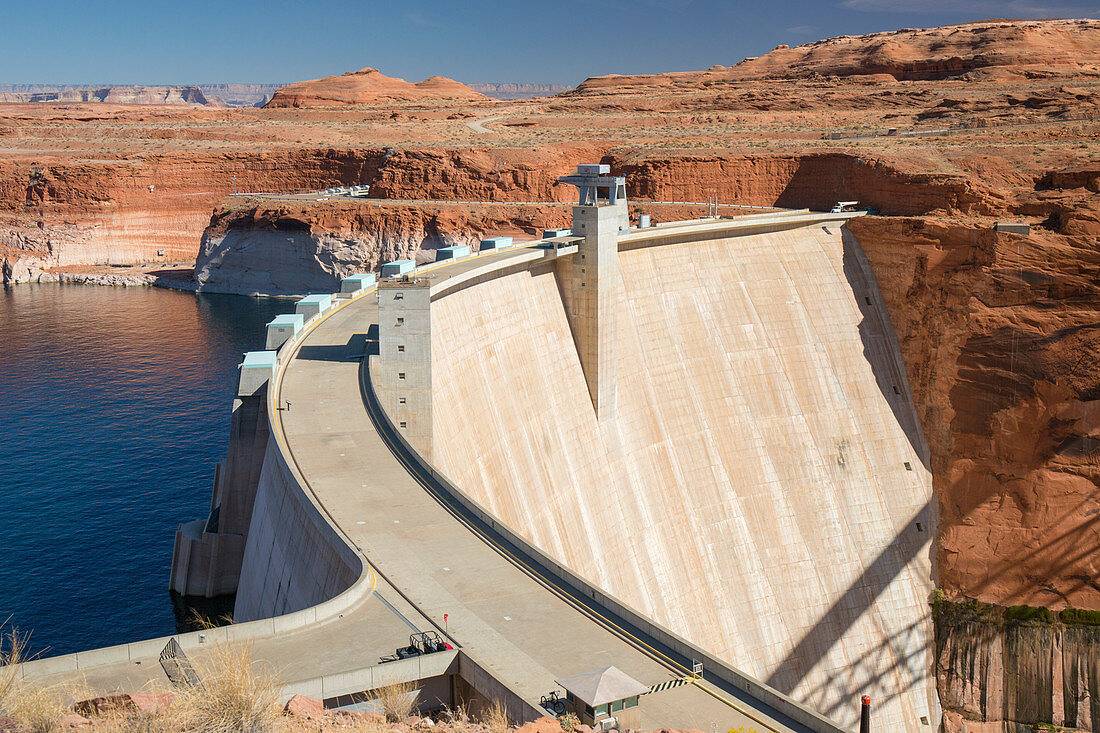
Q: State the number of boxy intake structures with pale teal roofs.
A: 8